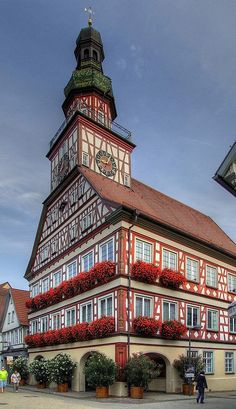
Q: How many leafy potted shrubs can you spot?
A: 6